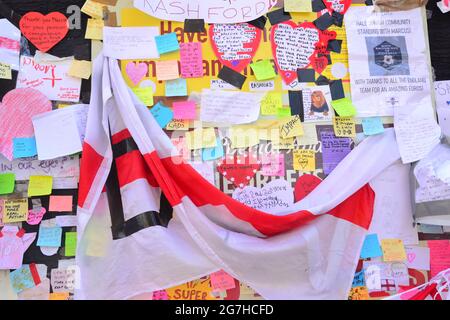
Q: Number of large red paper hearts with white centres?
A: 2